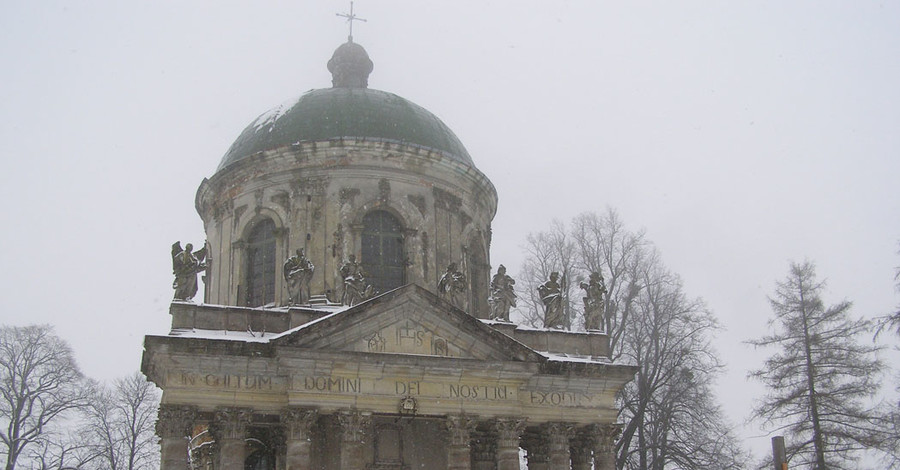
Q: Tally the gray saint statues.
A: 7